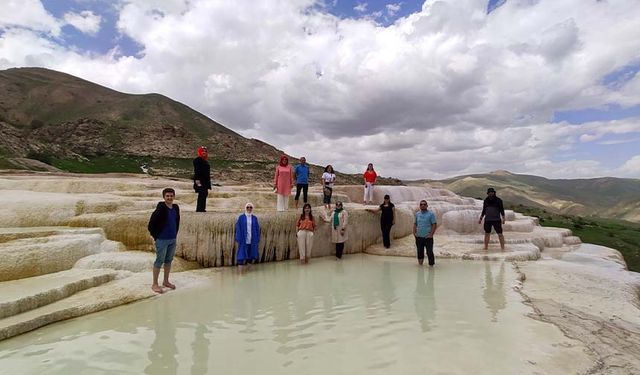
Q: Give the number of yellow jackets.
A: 0